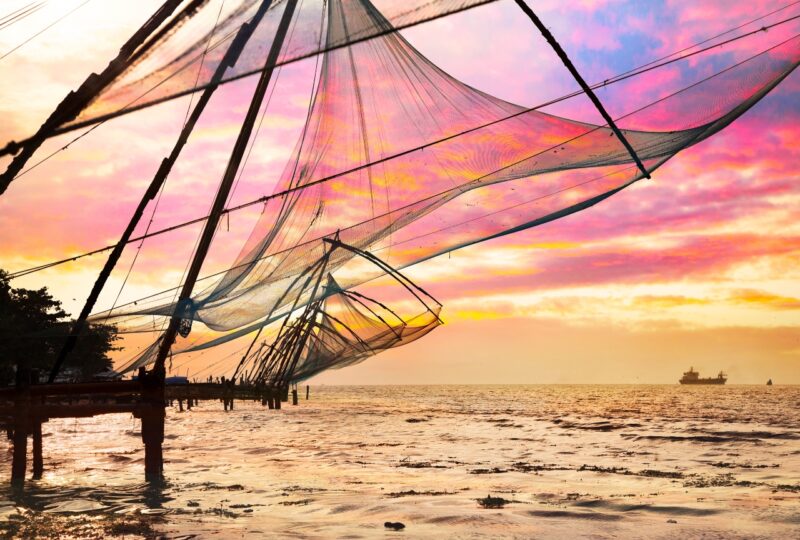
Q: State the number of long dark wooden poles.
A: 4